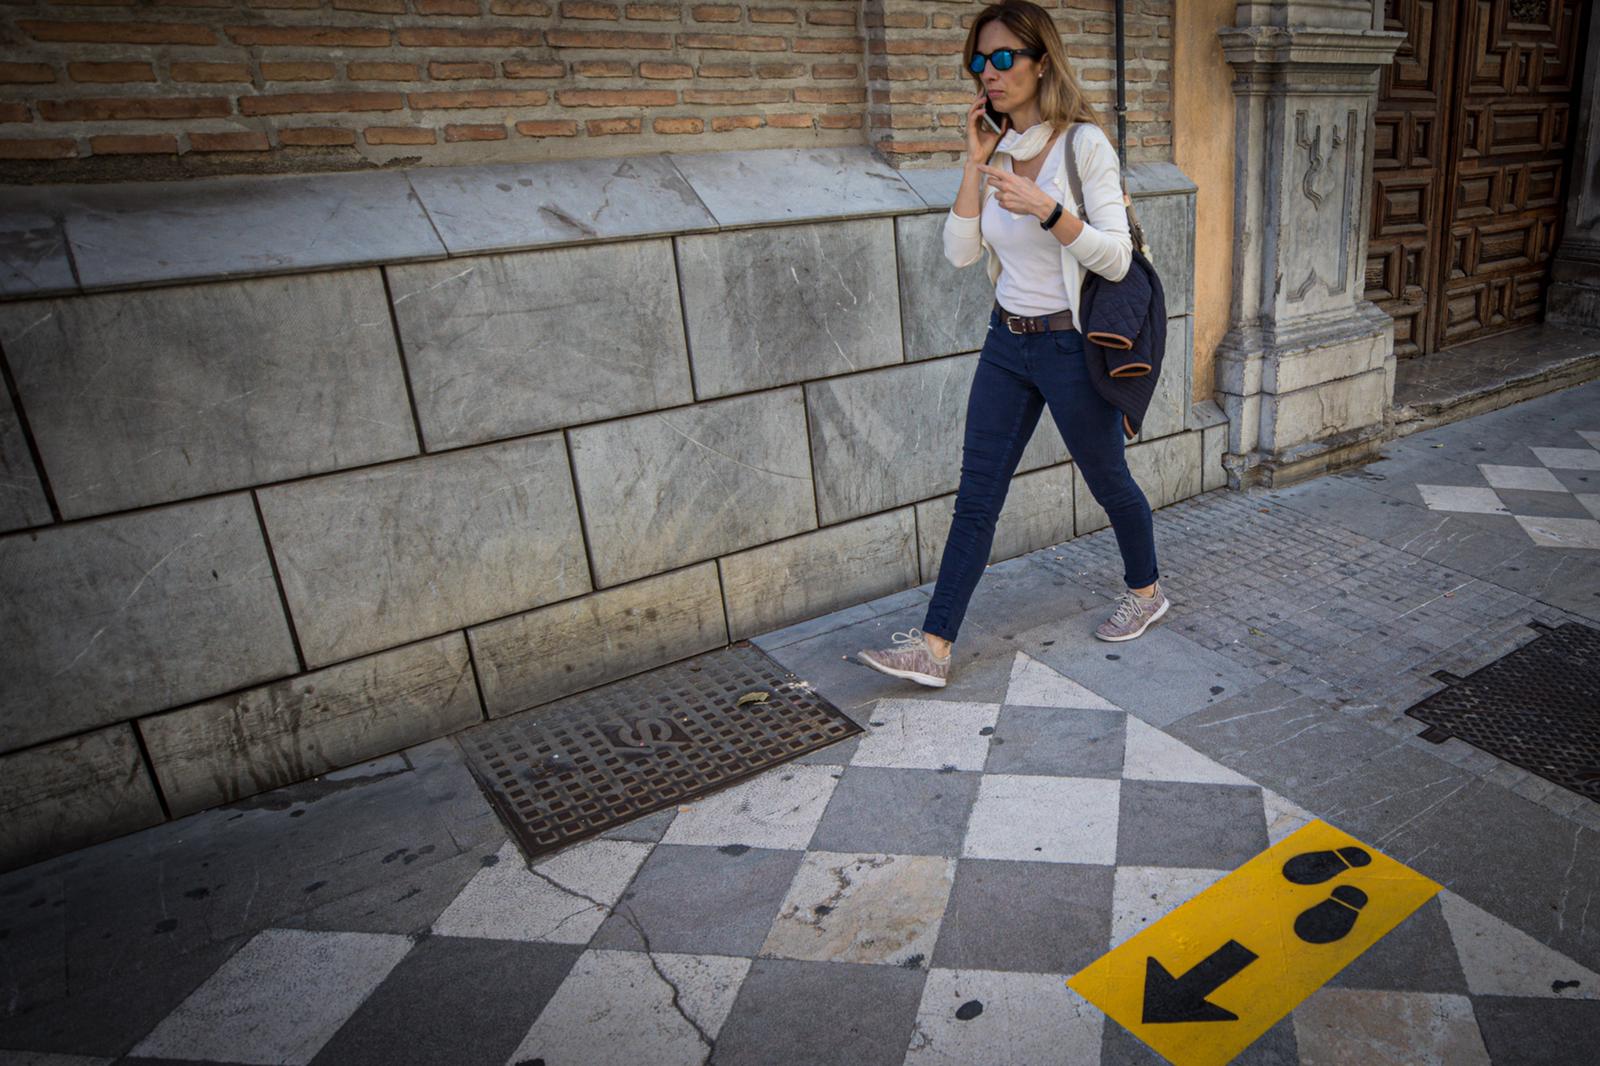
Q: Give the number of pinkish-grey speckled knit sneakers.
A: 2